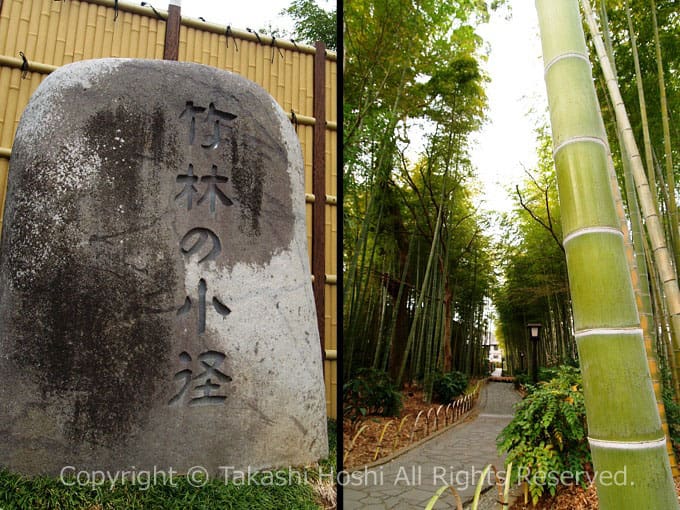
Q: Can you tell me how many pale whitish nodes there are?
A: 5